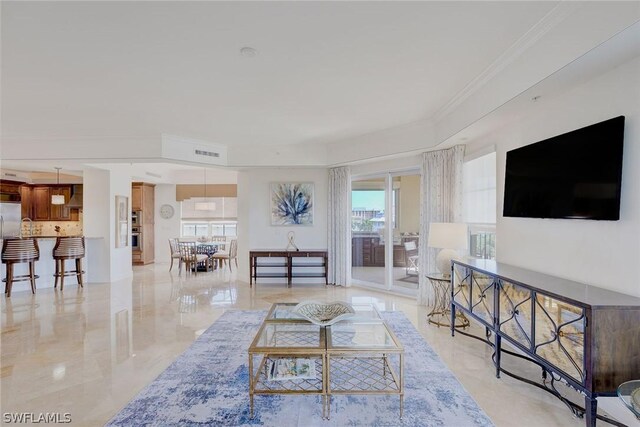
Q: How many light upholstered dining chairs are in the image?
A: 4